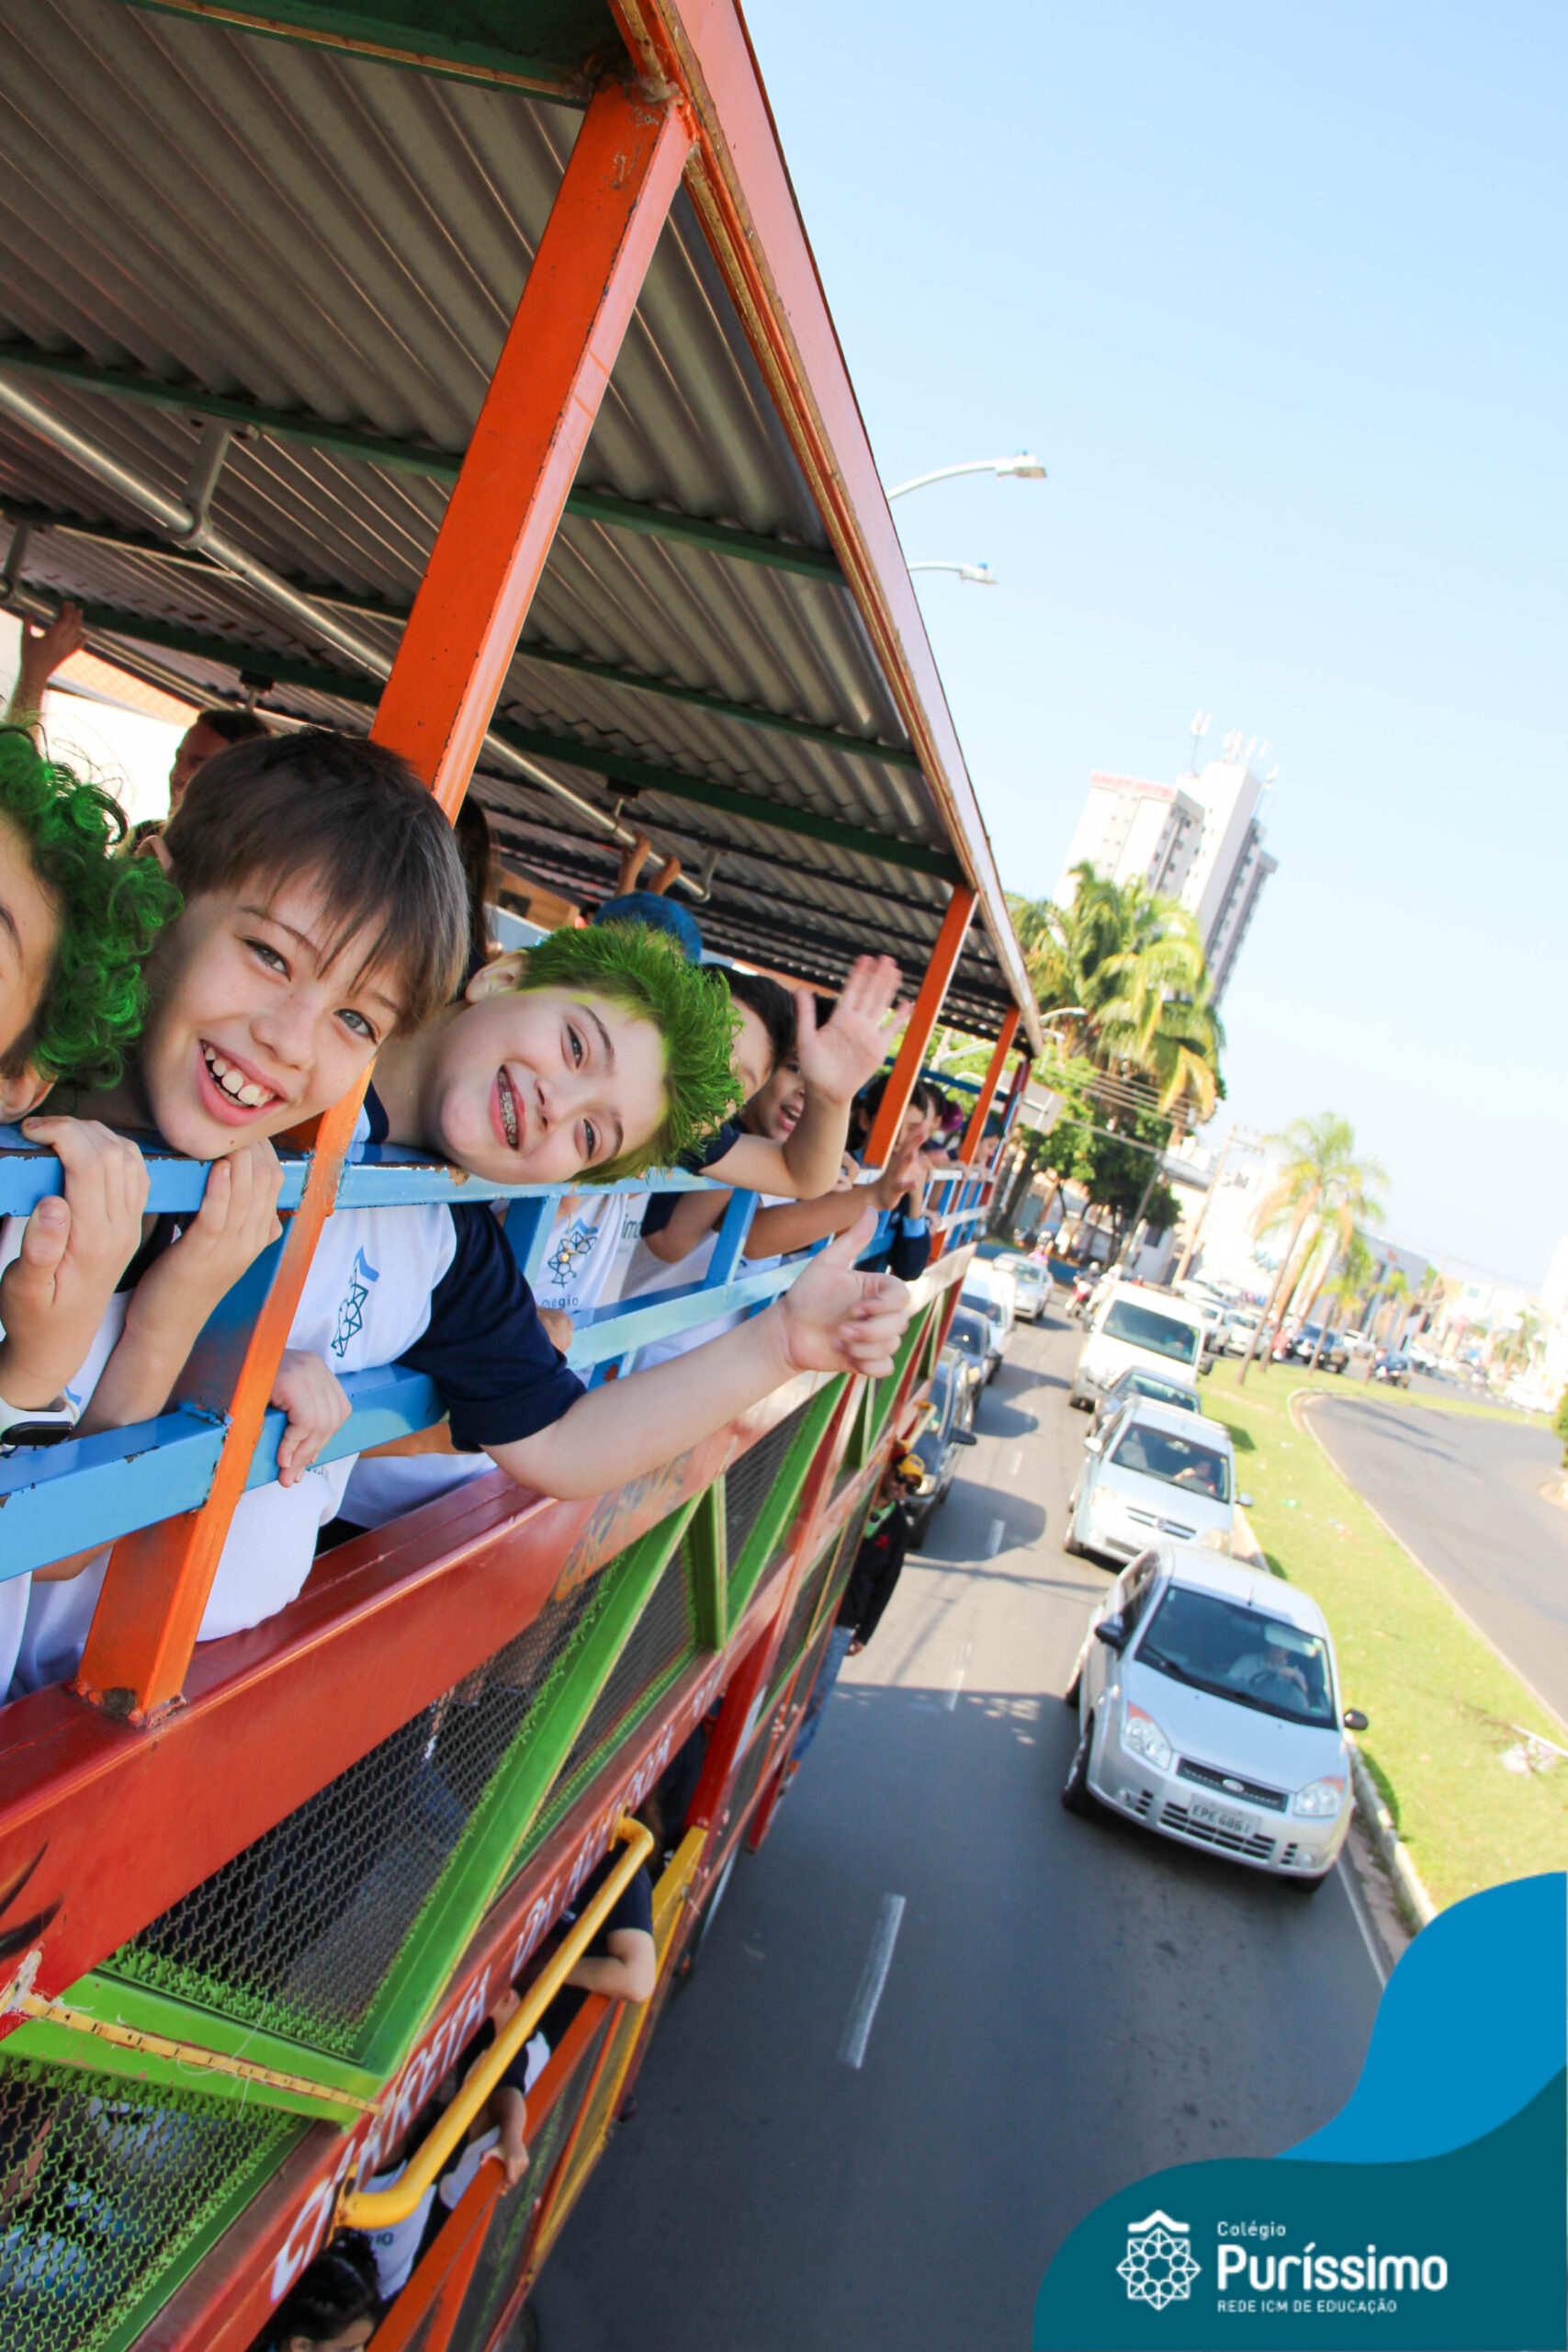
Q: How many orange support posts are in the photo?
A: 3